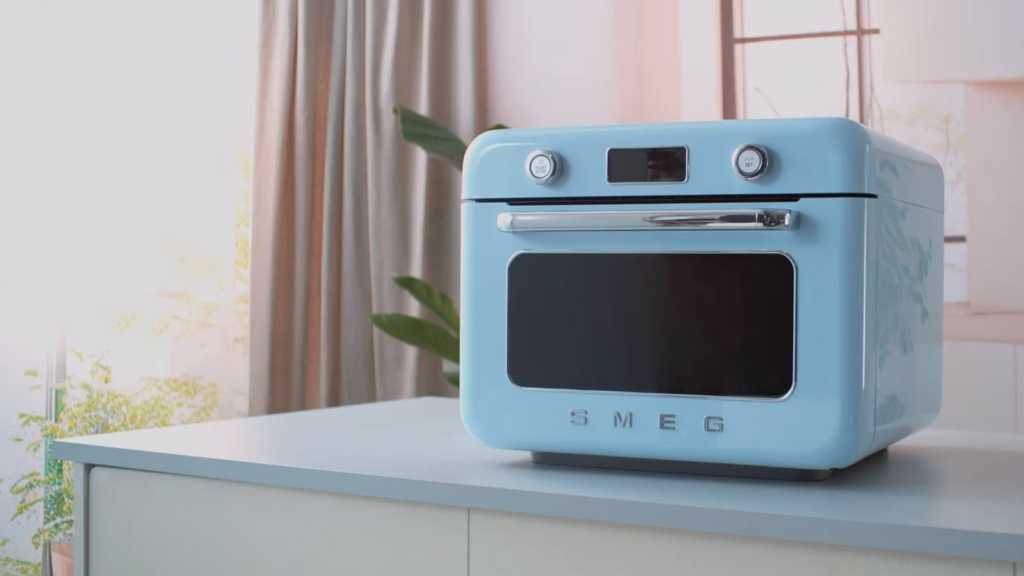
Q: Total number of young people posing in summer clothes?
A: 0